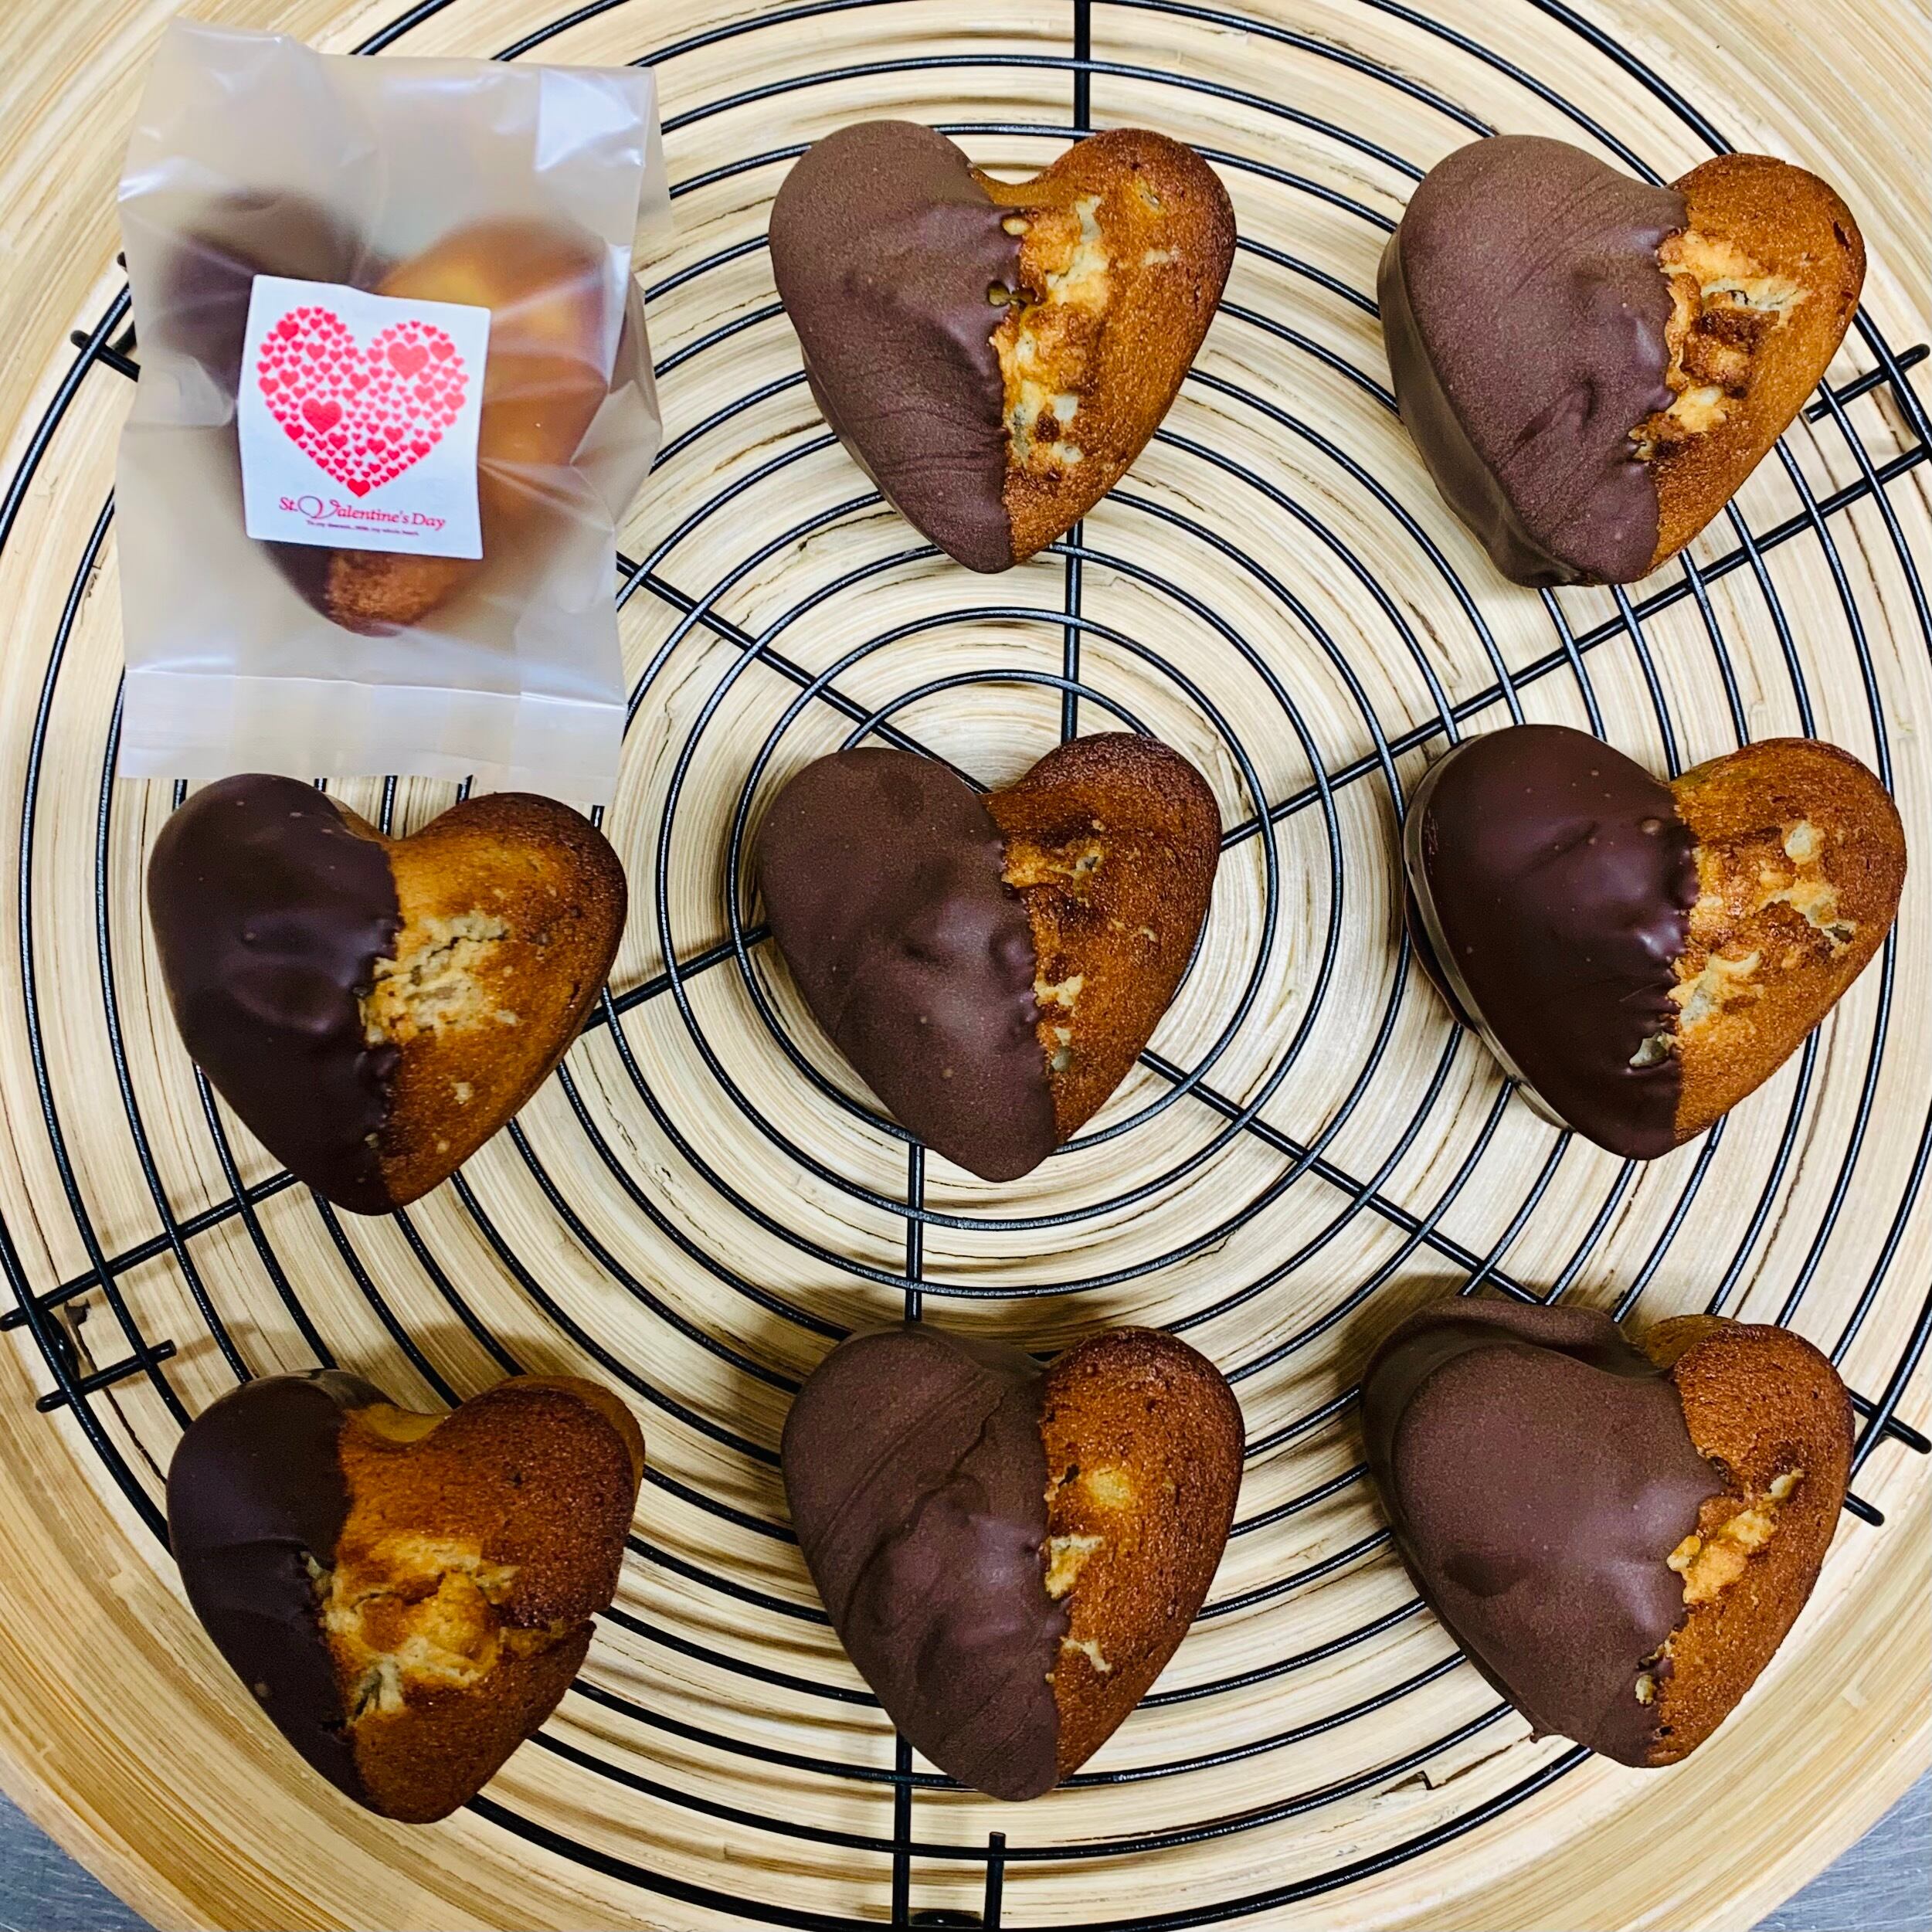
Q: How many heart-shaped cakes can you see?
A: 9